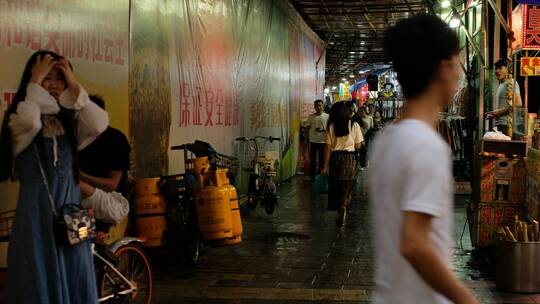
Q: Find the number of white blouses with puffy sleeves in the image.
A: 1